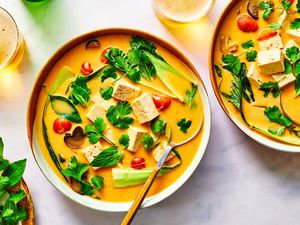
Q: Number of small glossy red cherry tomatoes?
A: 6